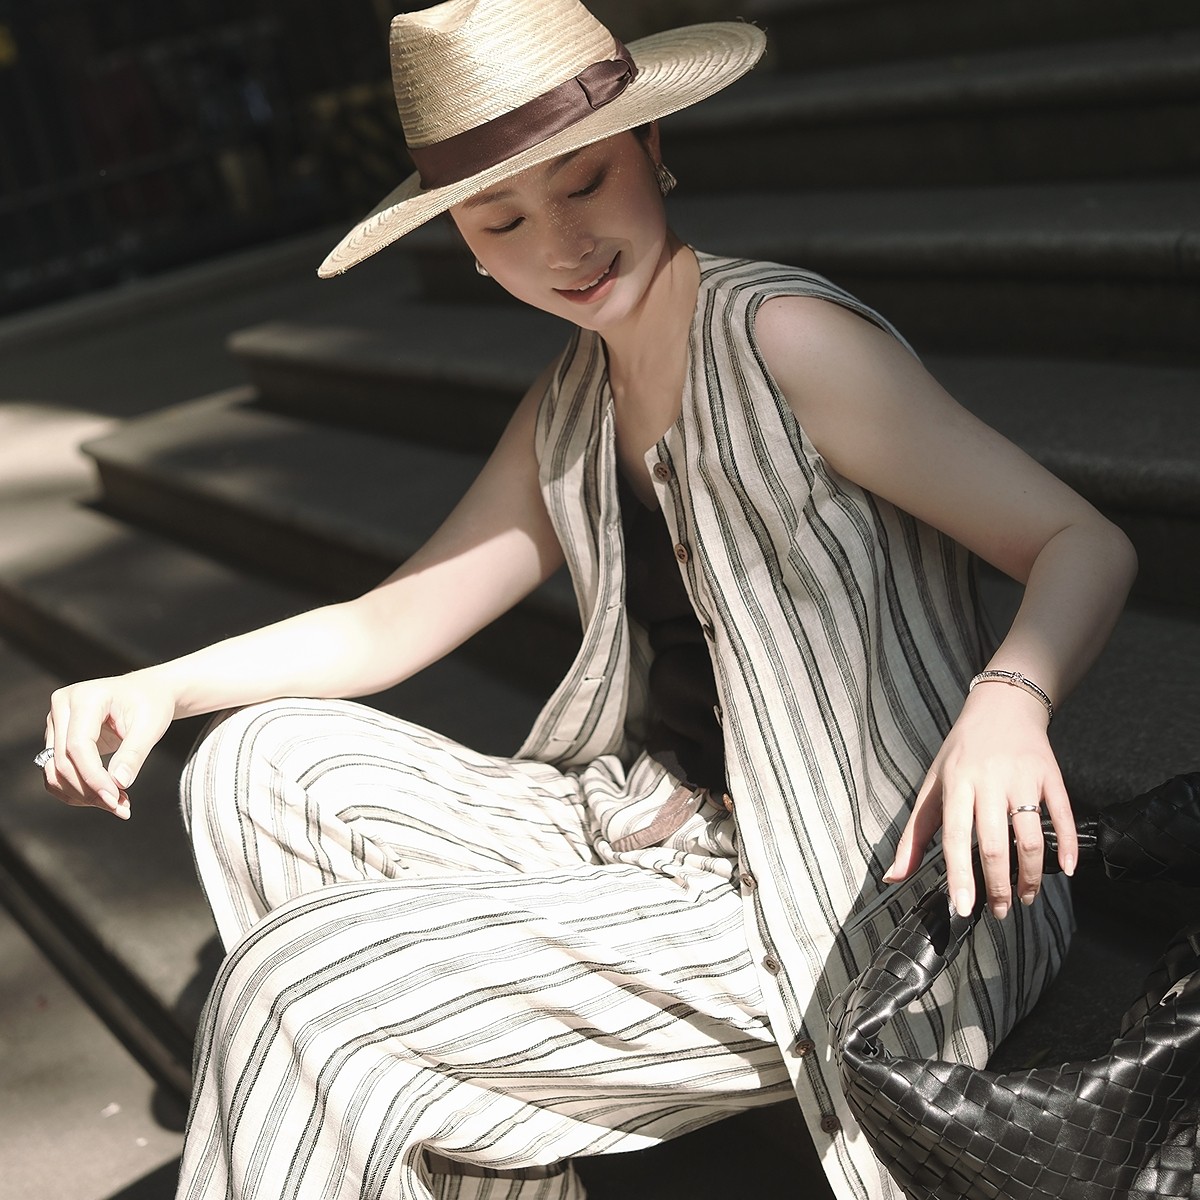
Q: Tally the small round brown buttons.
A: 9